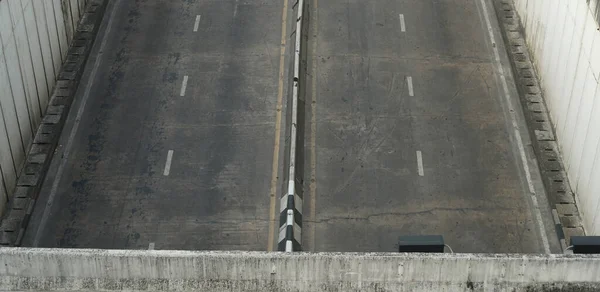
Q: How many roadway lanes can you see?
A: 4